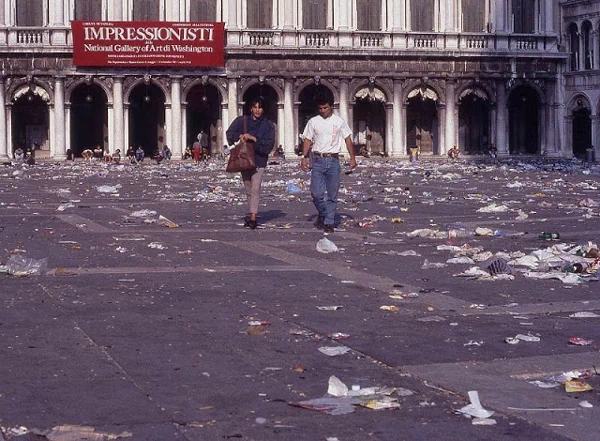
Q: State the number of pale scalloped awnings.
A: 4